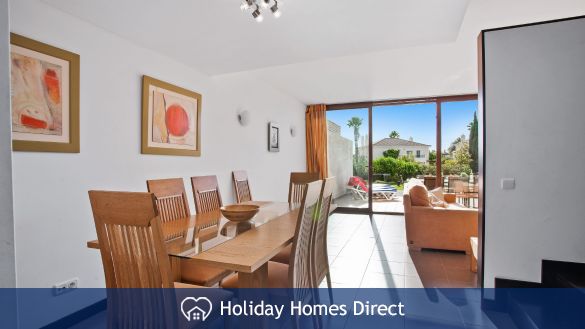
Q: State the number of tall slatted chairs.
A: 7